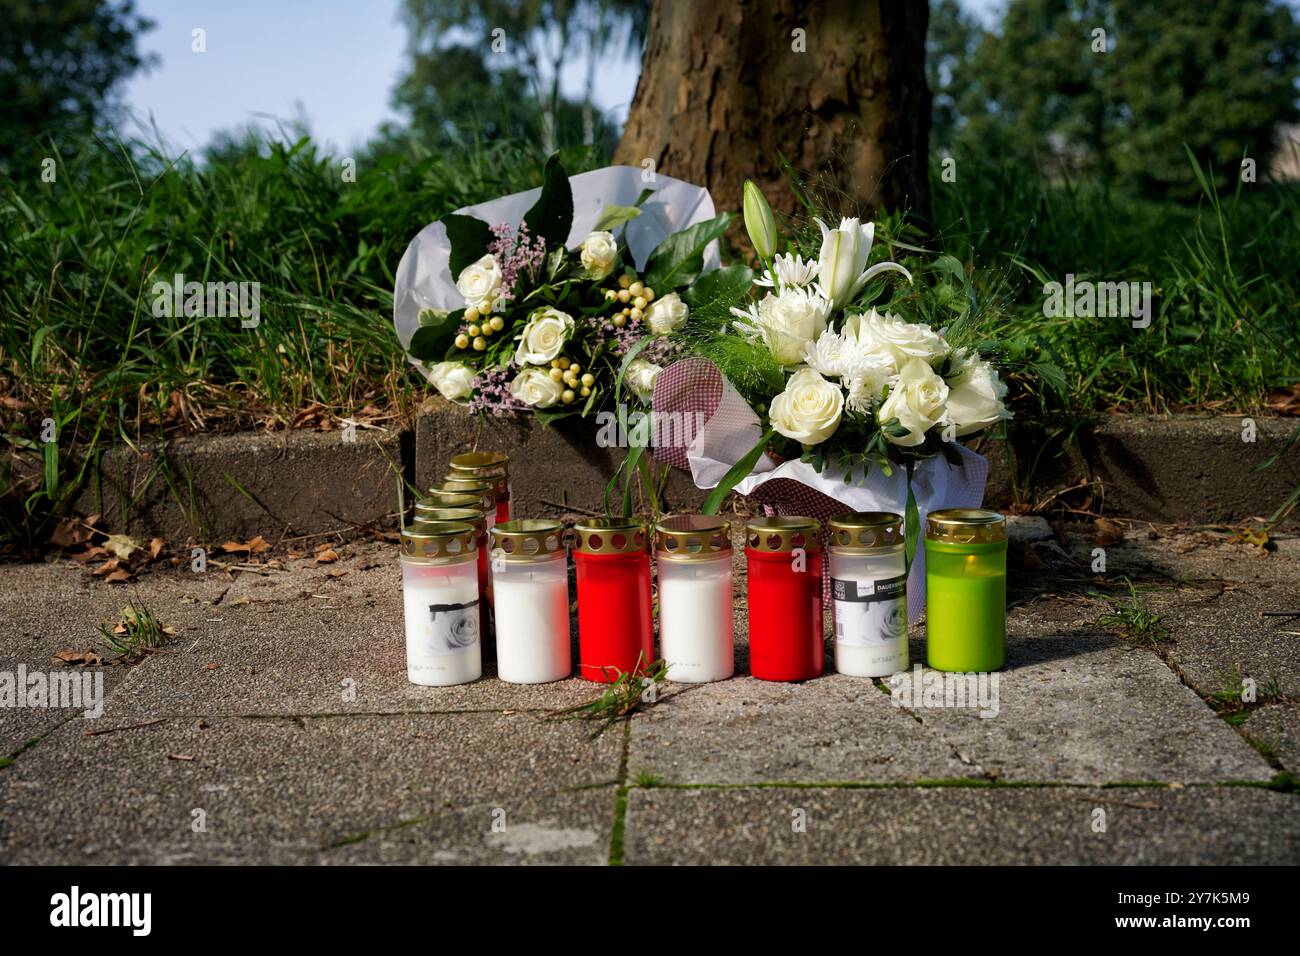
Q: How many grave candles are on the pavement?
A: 12